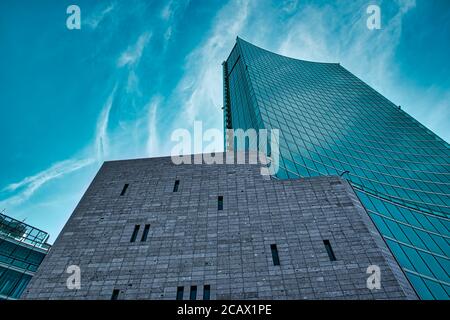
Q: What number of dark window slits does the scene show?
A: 11